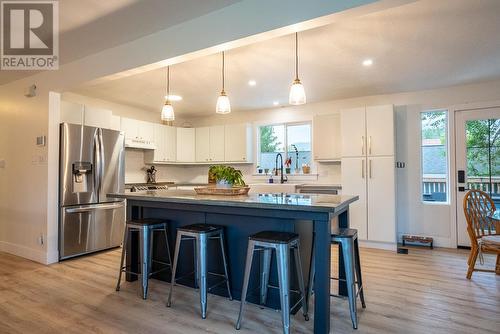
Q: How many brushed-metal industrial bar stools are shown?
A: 4